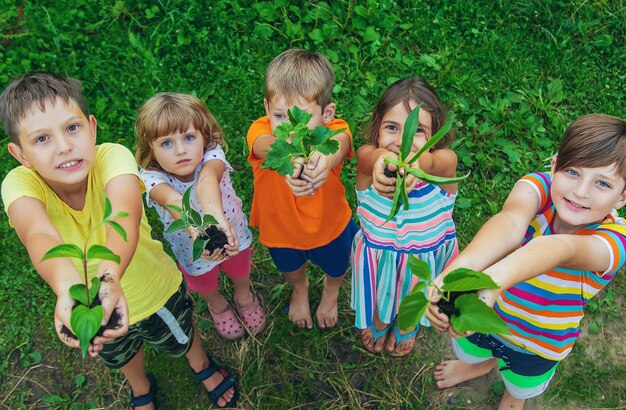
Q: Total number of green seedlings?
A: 5